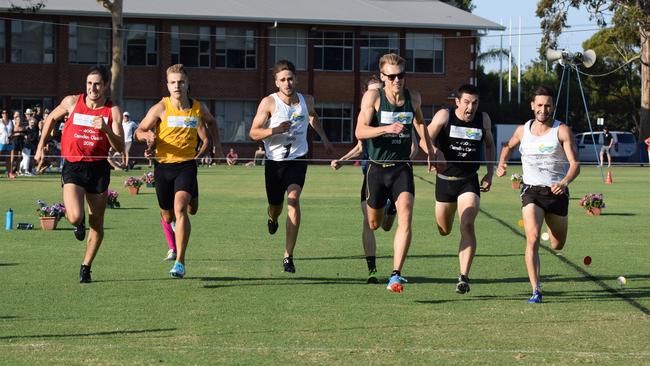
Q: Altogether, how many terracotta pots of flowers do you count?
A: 4